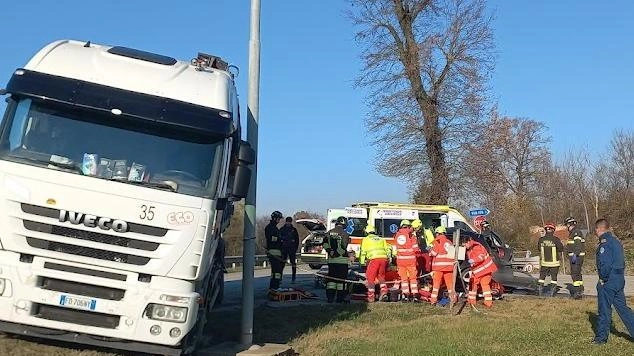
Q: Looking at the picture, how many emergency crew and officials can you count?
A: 12